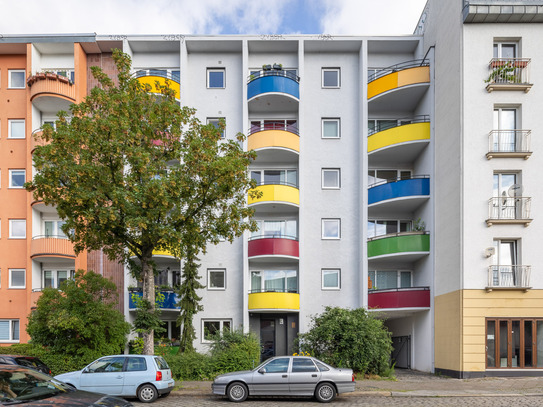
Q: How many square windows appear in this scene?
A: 13